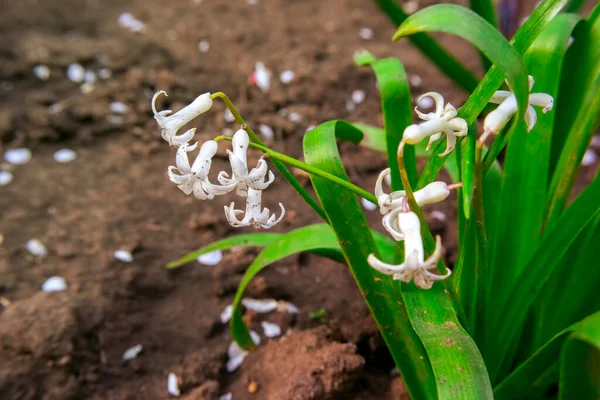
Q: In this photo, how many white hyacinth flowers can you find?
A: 8